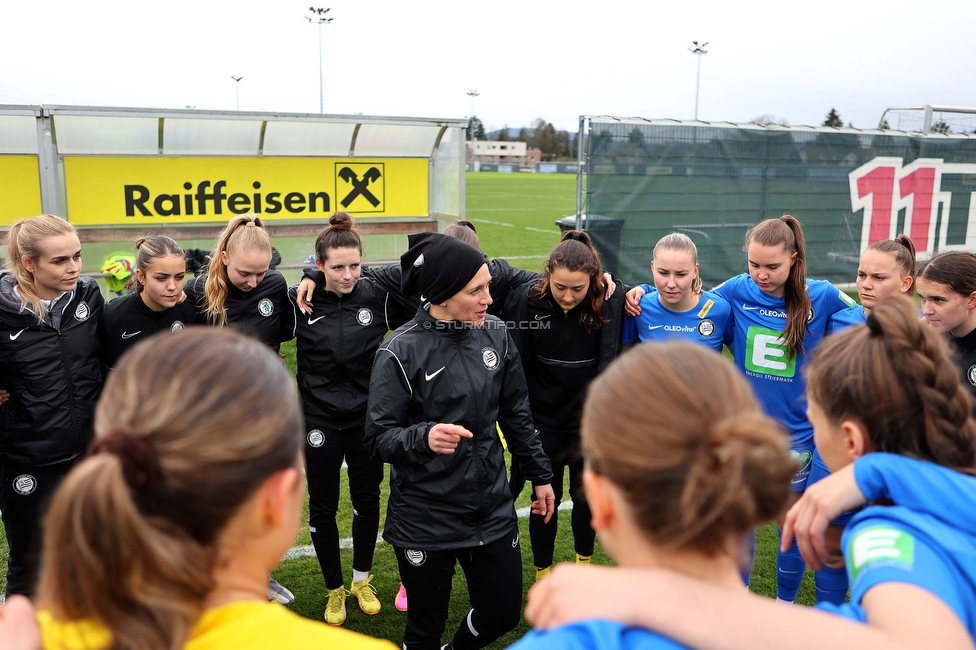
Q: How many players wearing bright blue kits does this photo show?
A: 5